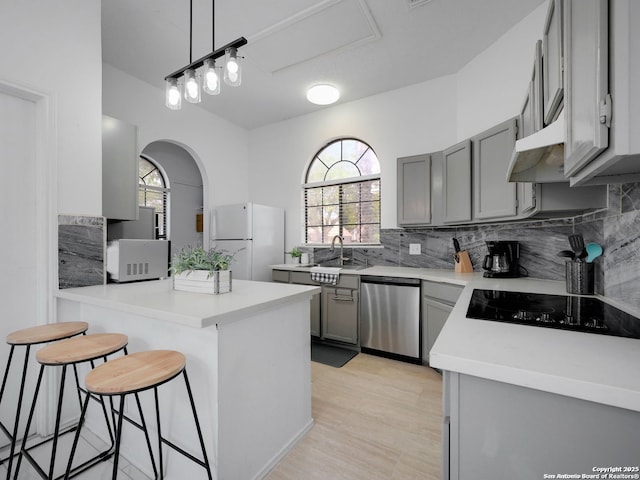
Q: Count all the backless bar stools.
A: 3